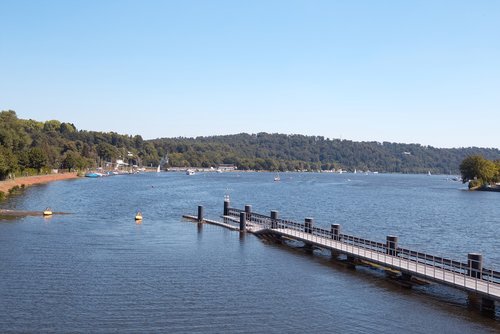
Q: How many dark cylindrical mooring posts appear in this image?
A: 9